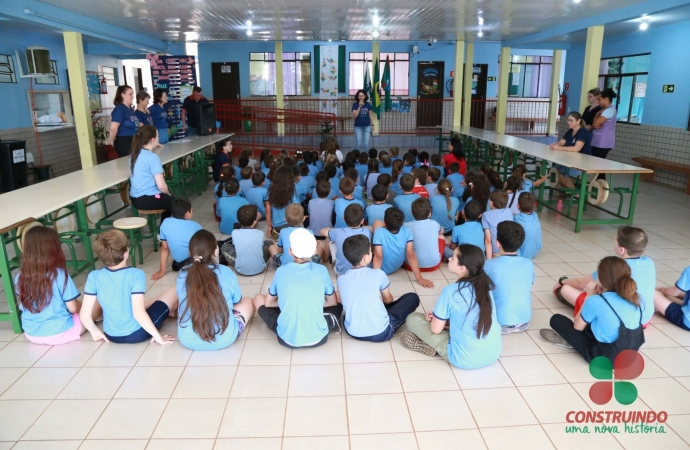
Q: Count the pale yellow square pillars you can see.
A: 8